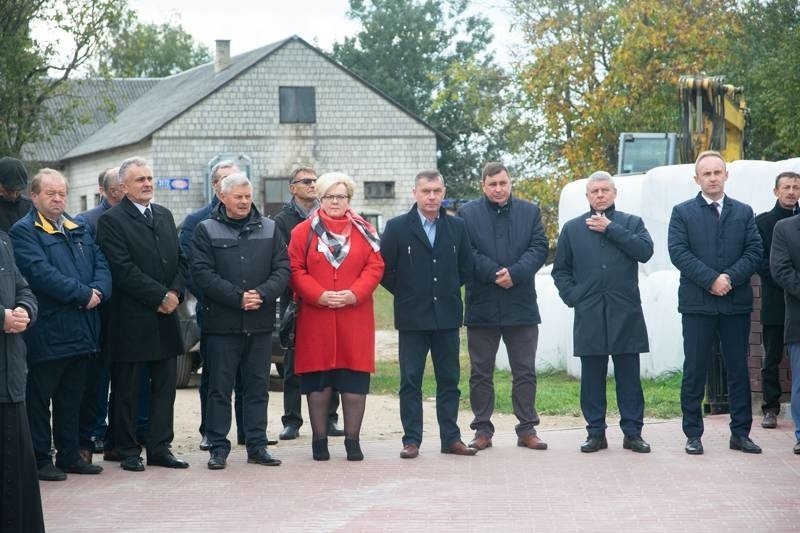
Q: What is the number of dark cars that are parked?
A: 1